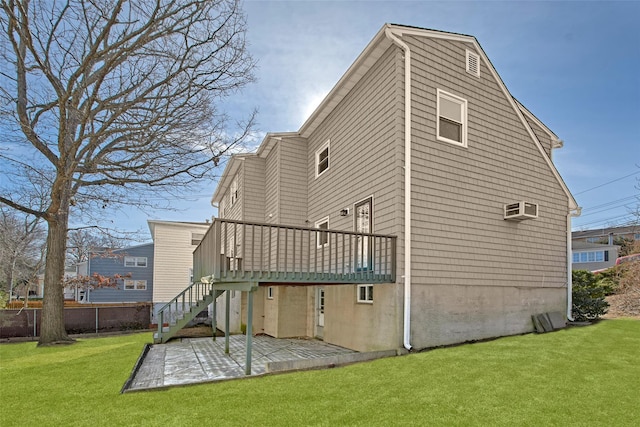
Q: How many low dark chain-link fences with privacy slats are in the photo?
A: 1